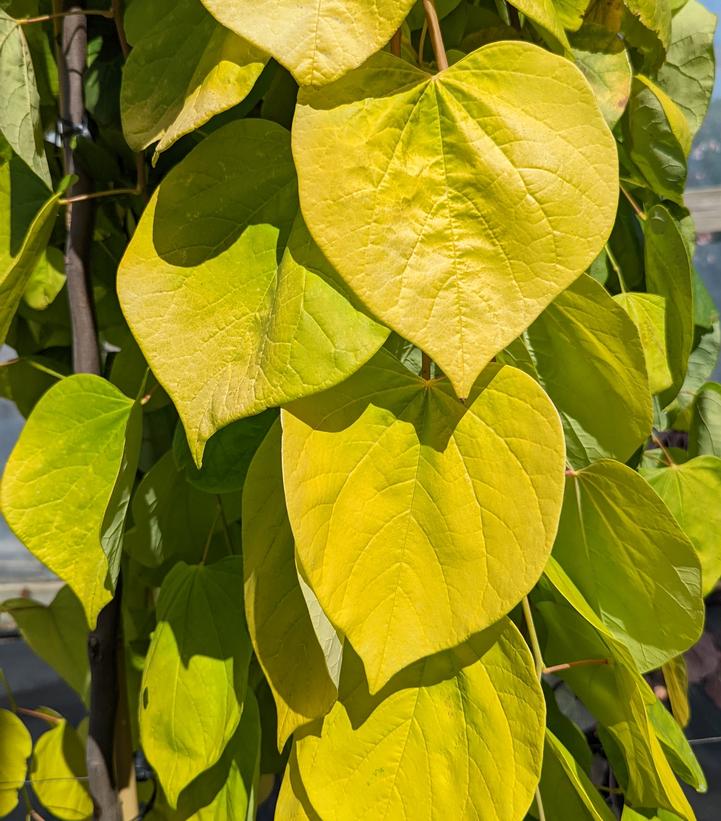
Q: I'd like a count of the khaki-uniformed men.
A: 0